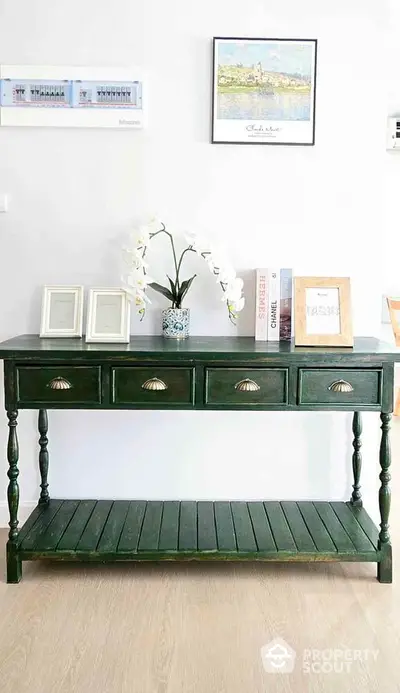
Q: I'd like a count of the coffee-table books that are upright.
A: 3